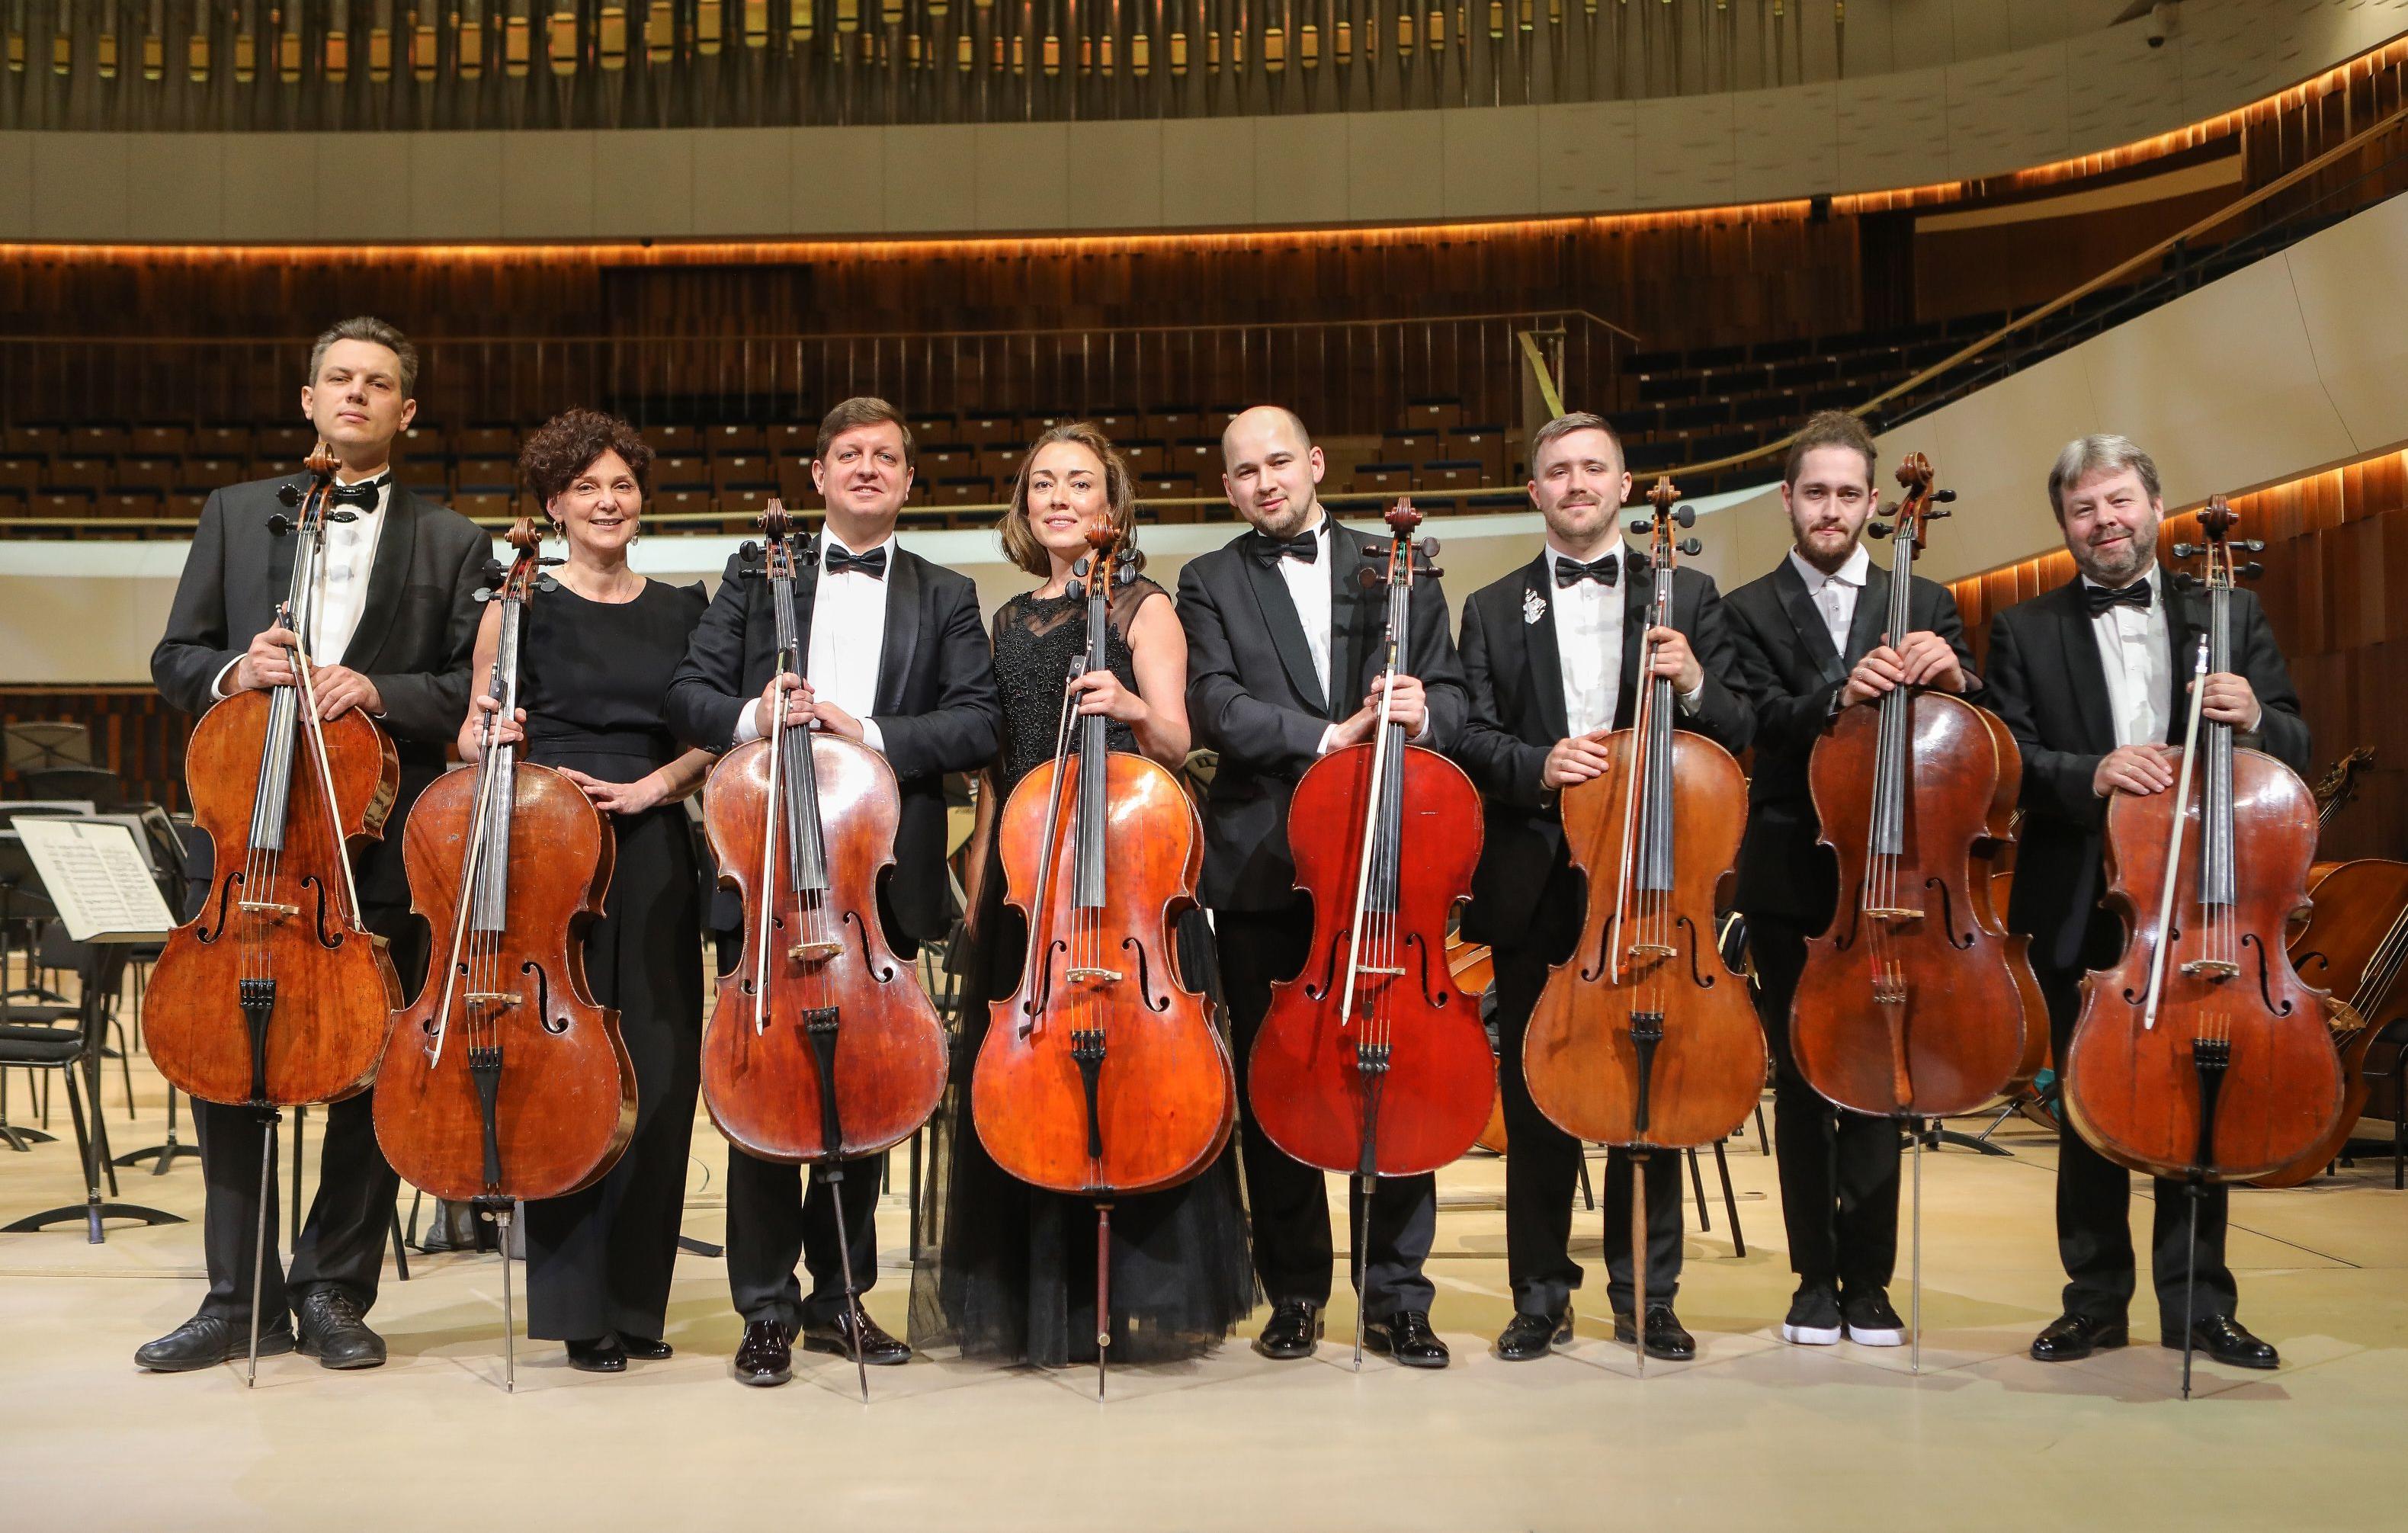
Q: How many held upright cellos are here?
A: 8